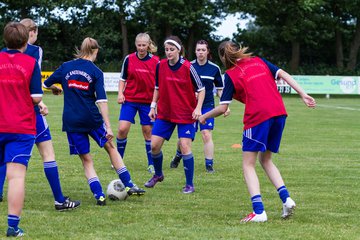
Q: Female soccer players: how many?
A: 7